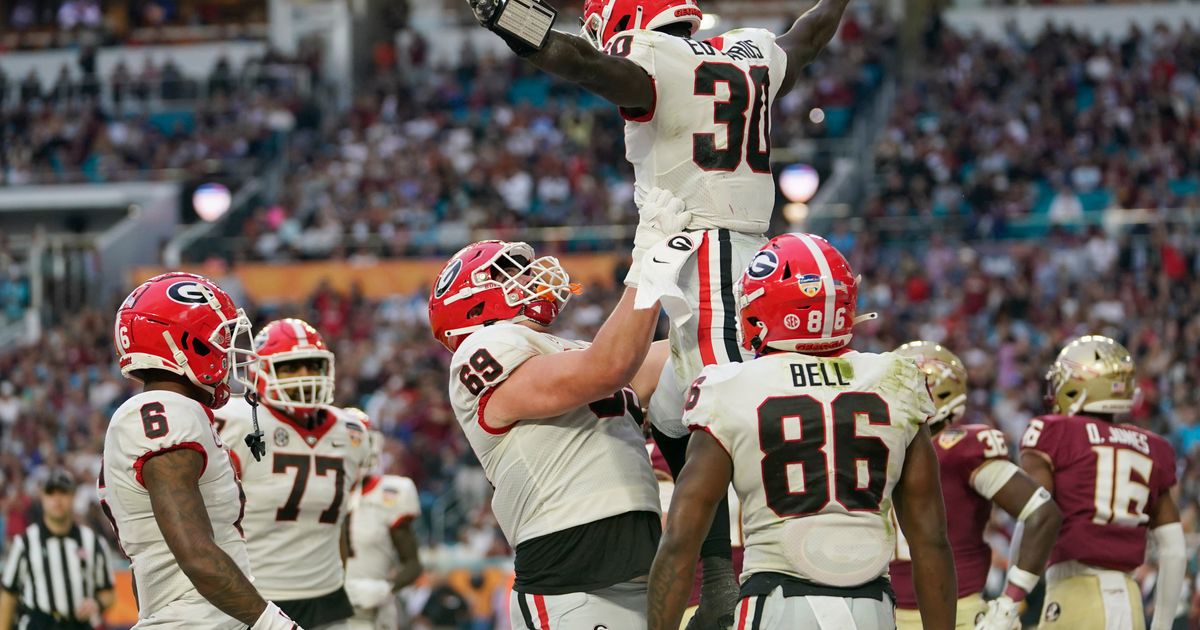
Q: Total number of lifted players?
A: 1